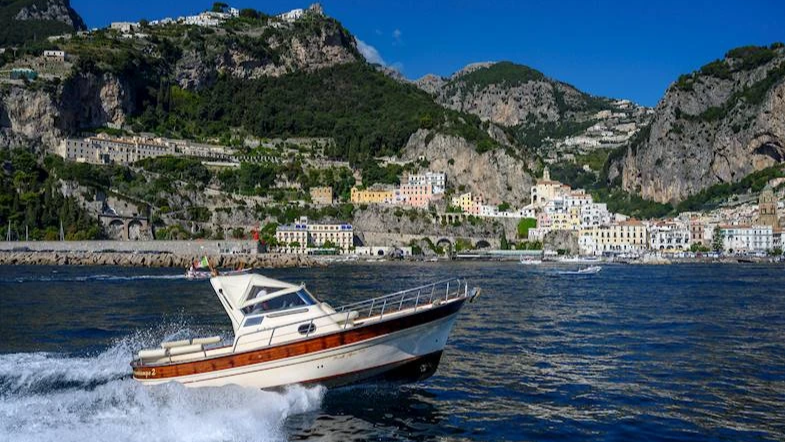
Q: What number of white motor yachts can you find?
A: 1